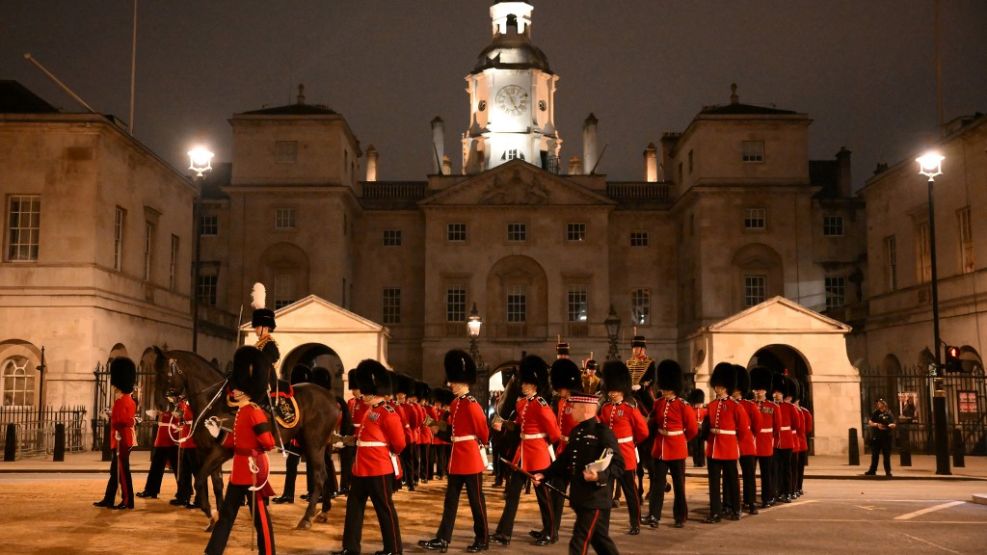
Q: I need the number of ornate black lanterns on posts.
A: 2